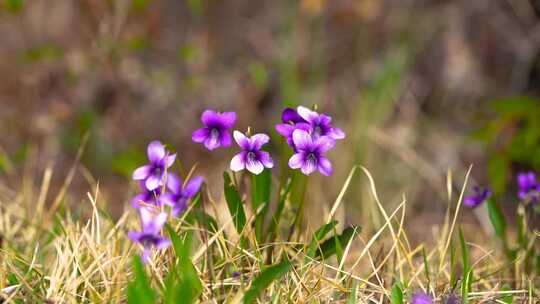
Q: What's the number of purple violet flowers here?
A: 11